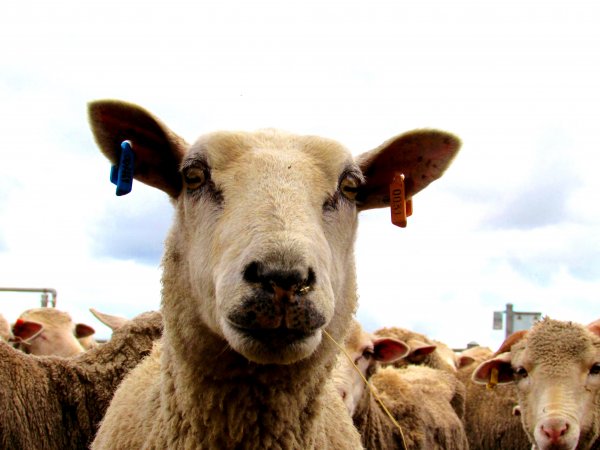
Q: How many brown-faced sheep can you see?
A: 0